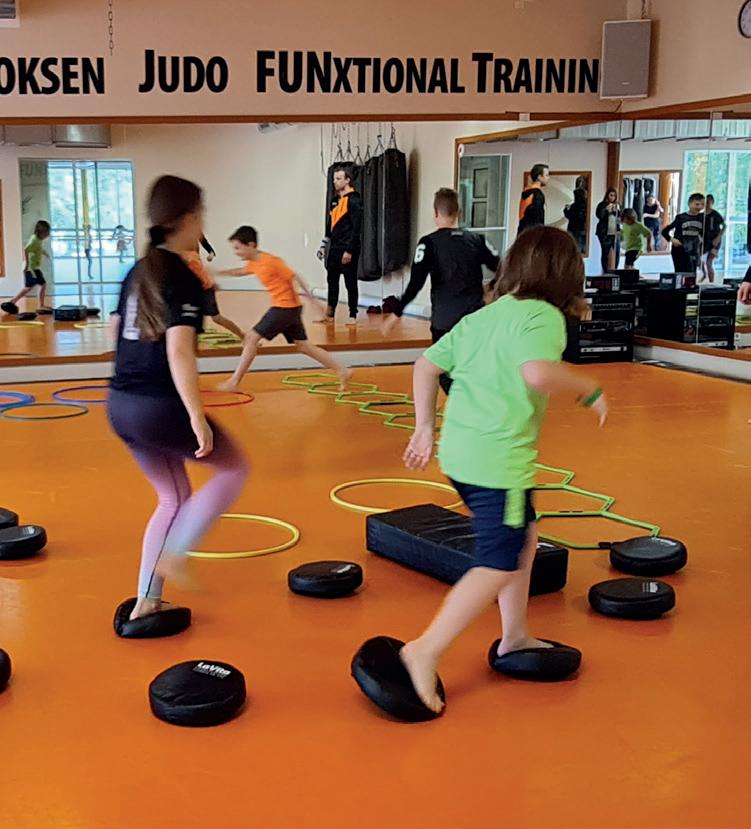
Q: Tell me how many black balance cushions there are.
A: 10